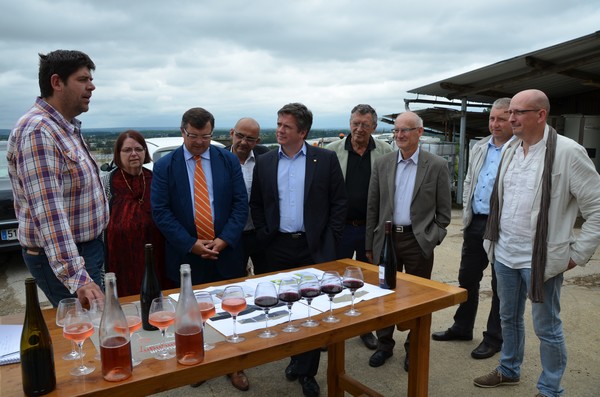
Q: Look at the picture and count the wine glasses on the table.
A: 12